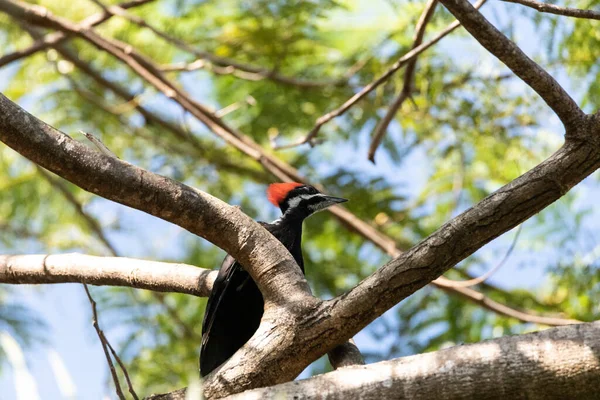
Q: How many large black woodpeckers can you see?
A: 1